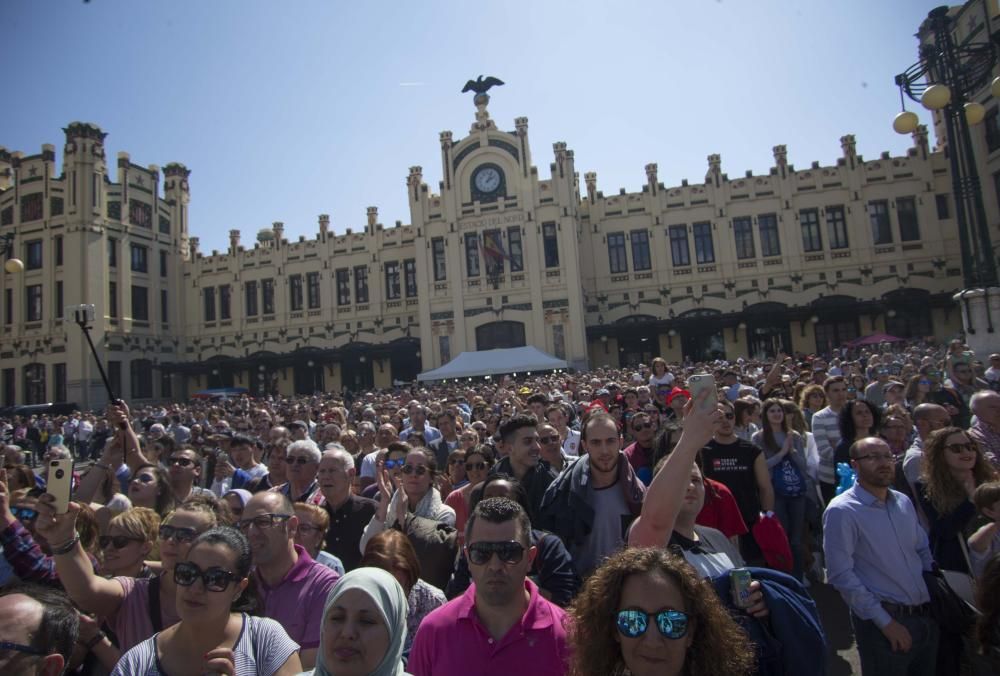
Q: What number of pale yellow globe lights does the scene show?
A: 5